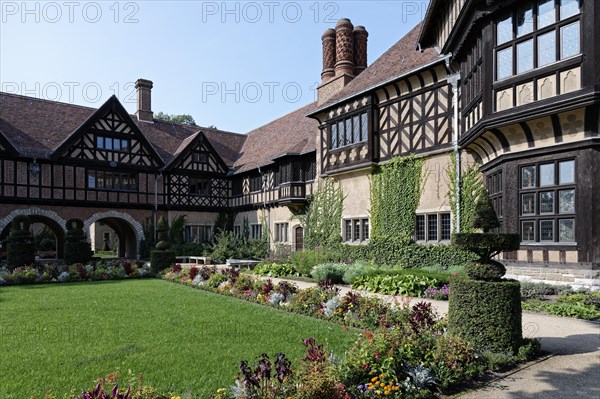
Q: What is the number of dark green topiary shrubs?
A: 4